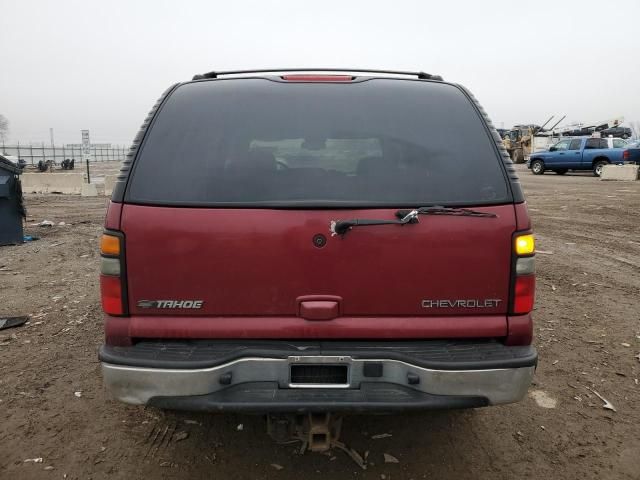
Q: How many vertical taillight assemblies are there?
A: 2